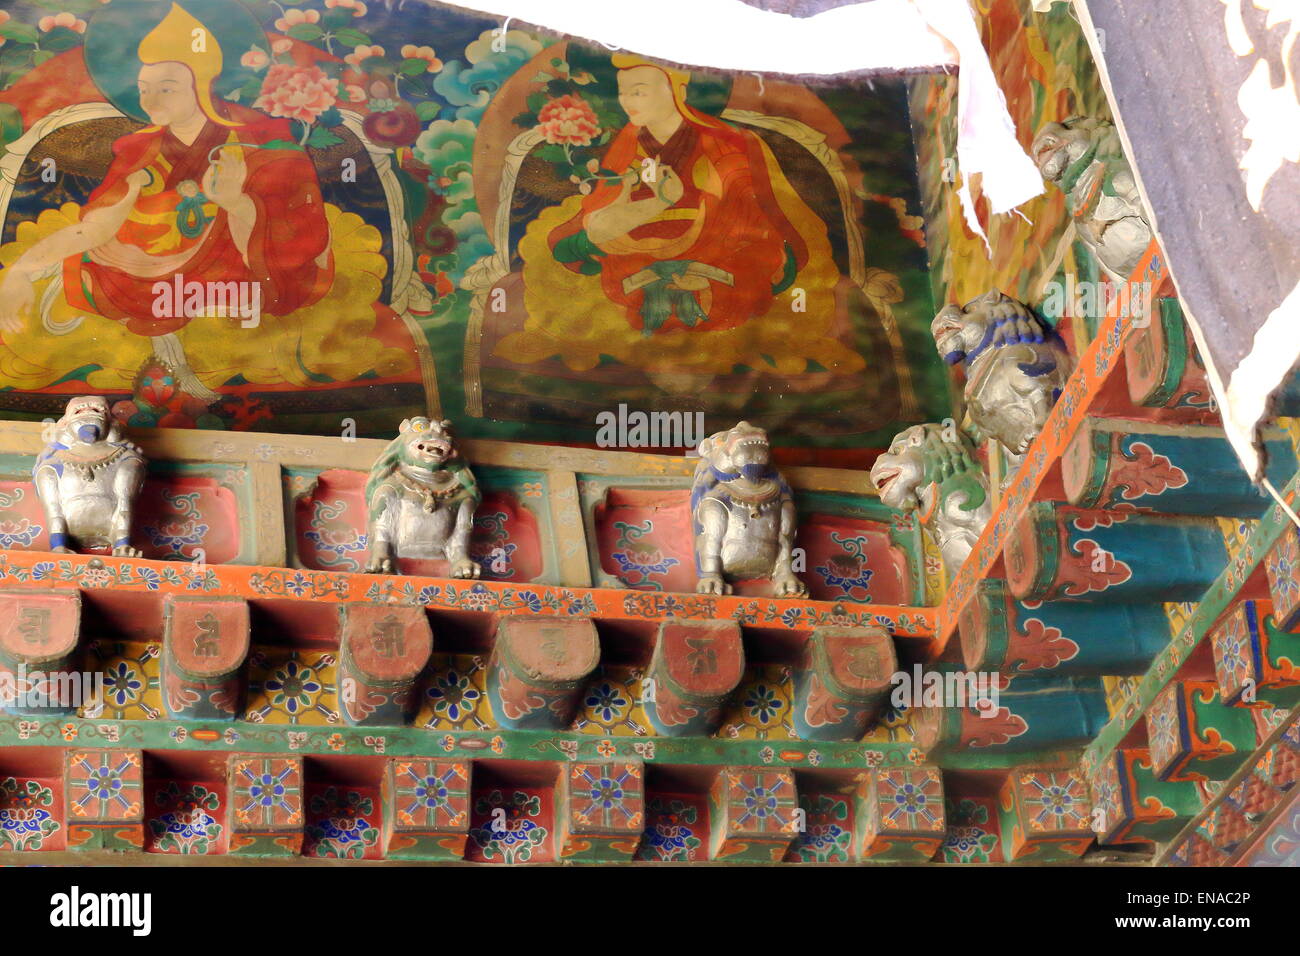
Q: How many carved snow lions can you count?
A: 6